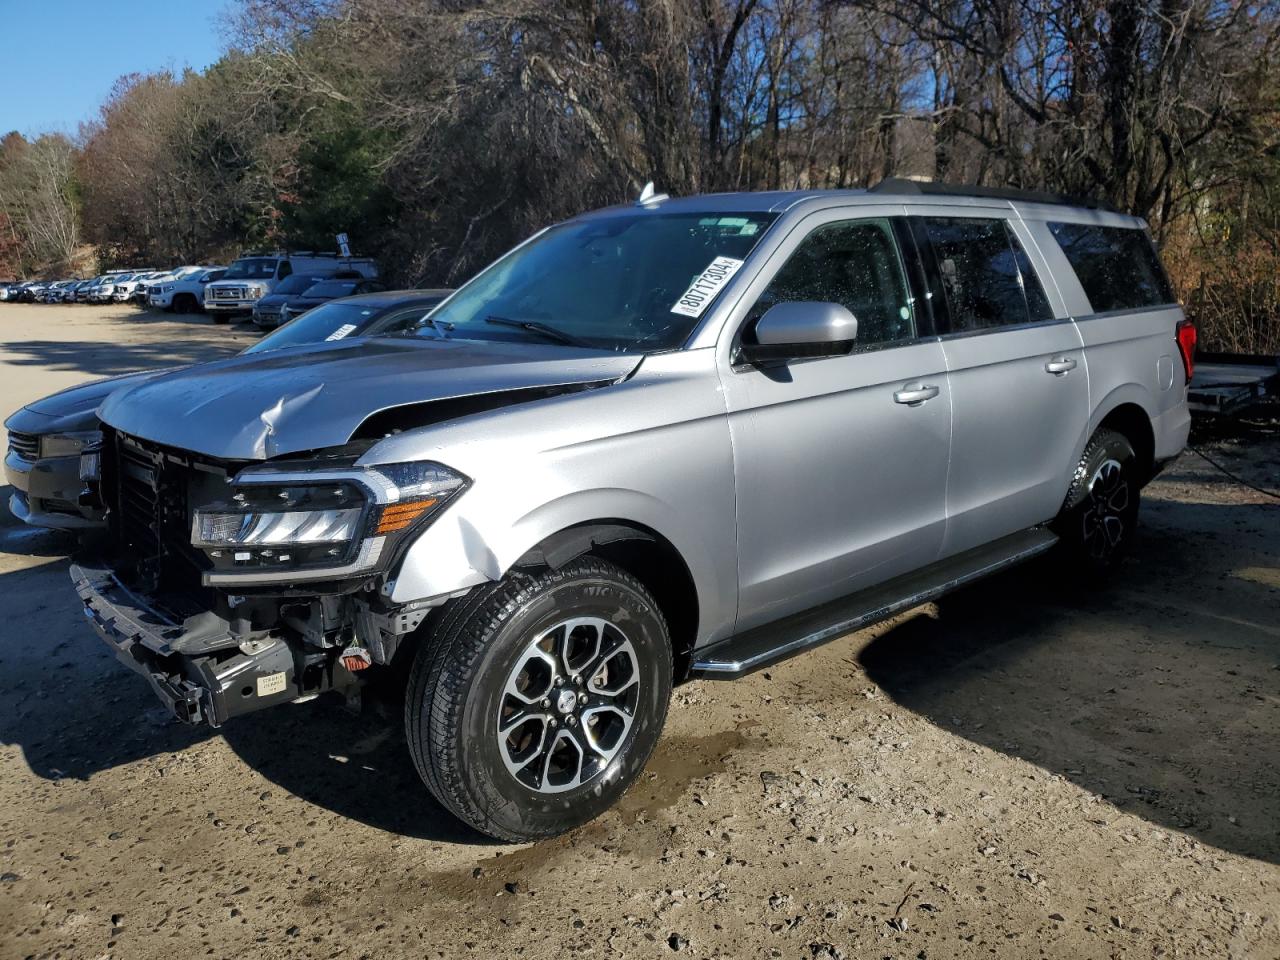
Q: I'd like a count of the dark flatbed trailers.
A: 1